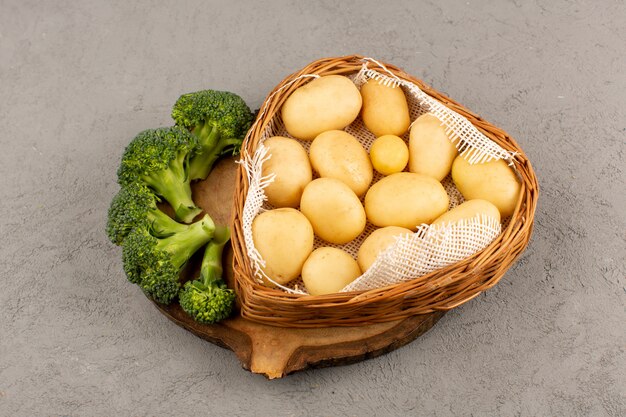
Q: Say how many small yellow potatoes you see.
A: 1